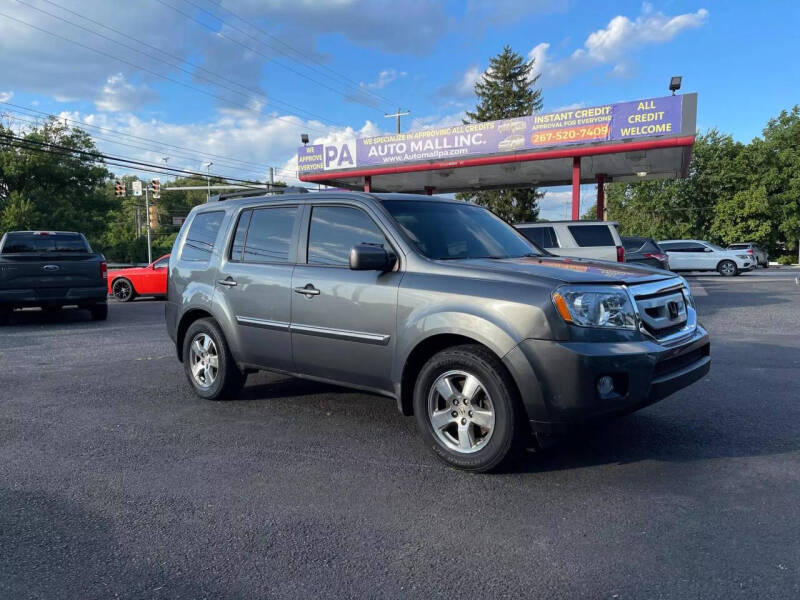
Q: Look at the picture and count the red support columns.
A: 4